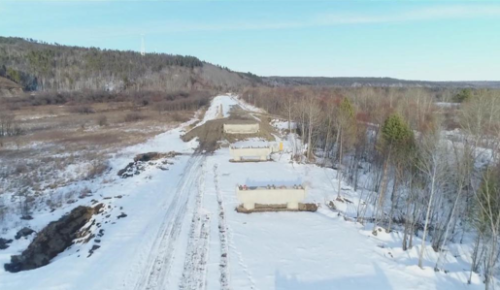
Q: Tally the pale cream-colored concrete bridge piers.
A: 3